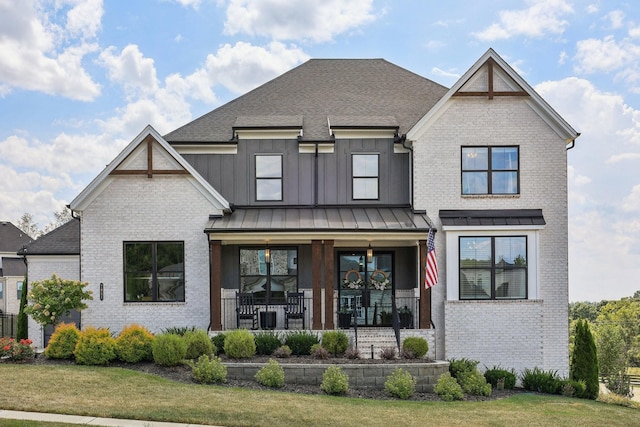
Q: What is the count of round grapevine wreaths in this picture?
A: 2